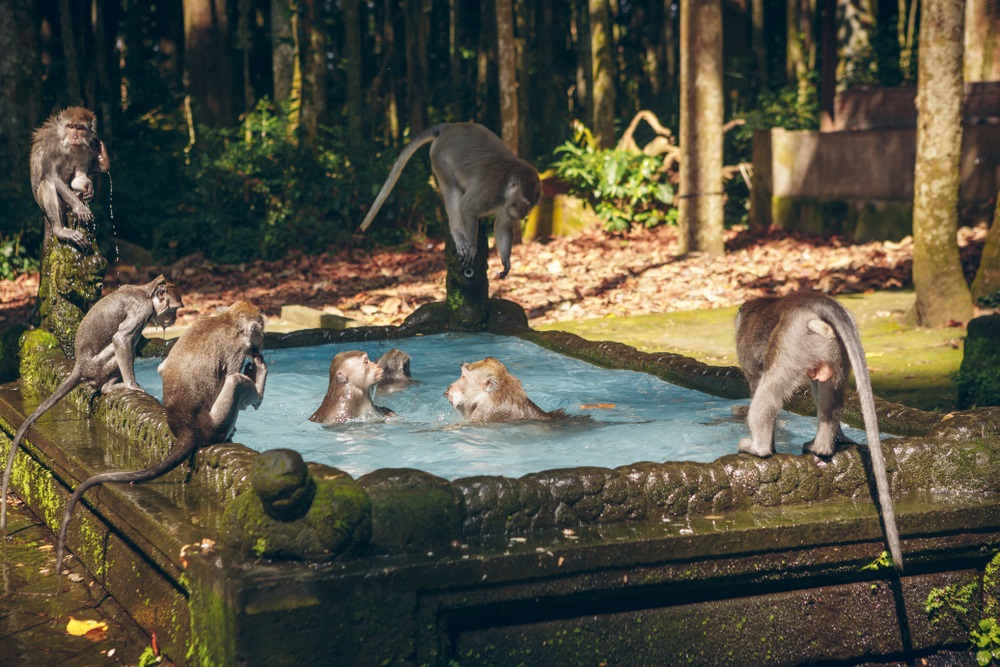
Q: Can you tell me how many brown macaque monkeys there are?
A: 8